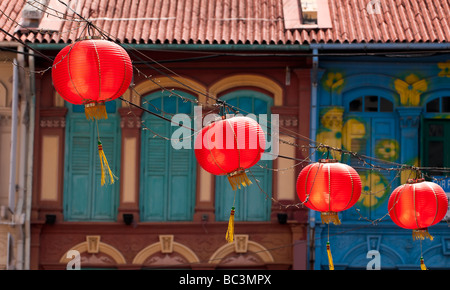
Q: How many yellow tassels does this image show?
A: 4